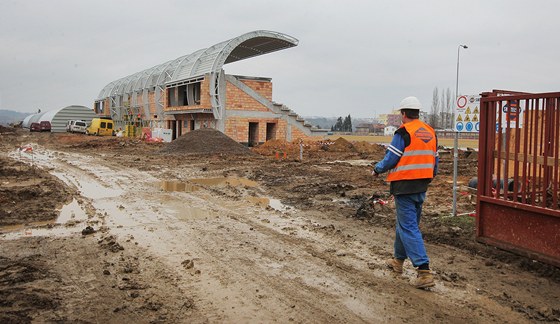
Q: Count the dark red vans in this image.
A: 2